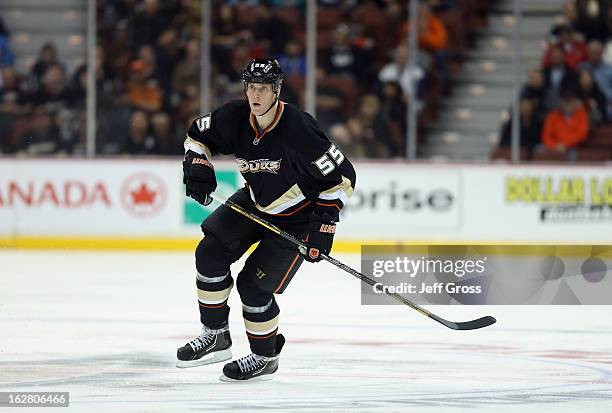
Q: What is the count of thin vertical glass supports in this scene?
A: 5